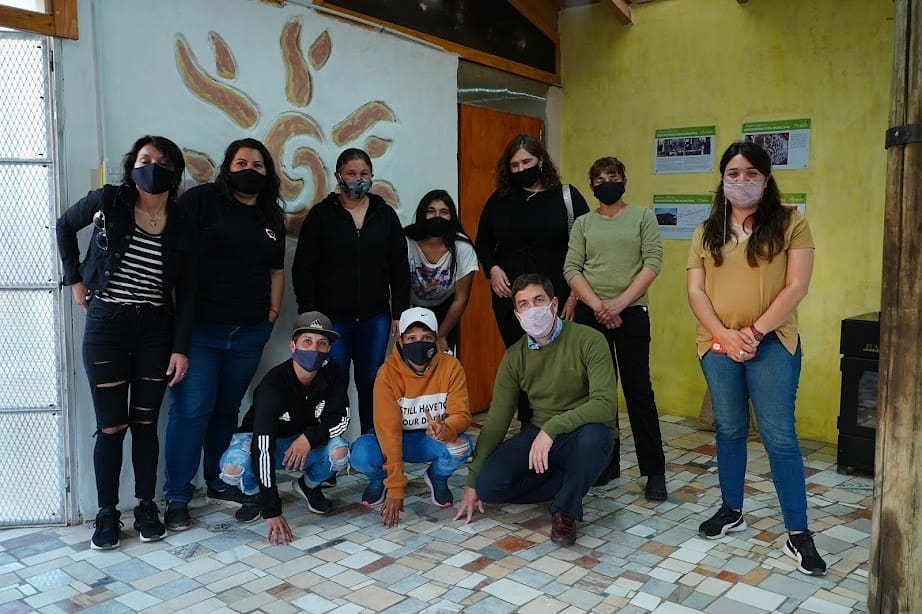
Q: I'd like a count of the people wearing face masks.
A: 10